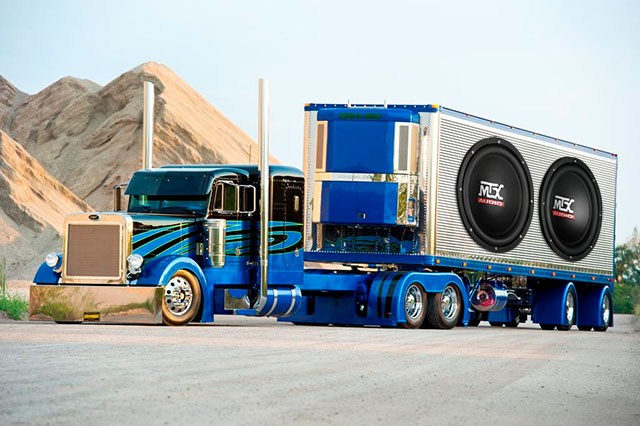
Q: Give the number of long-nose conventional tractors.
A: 1